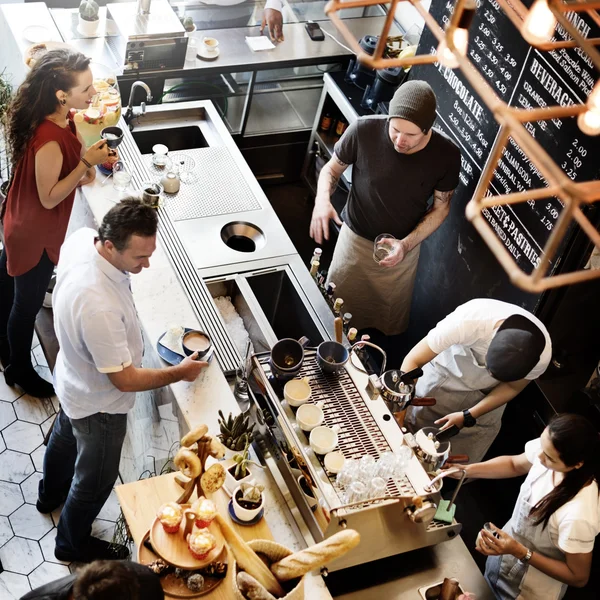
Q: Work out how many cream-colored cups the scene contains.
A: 4